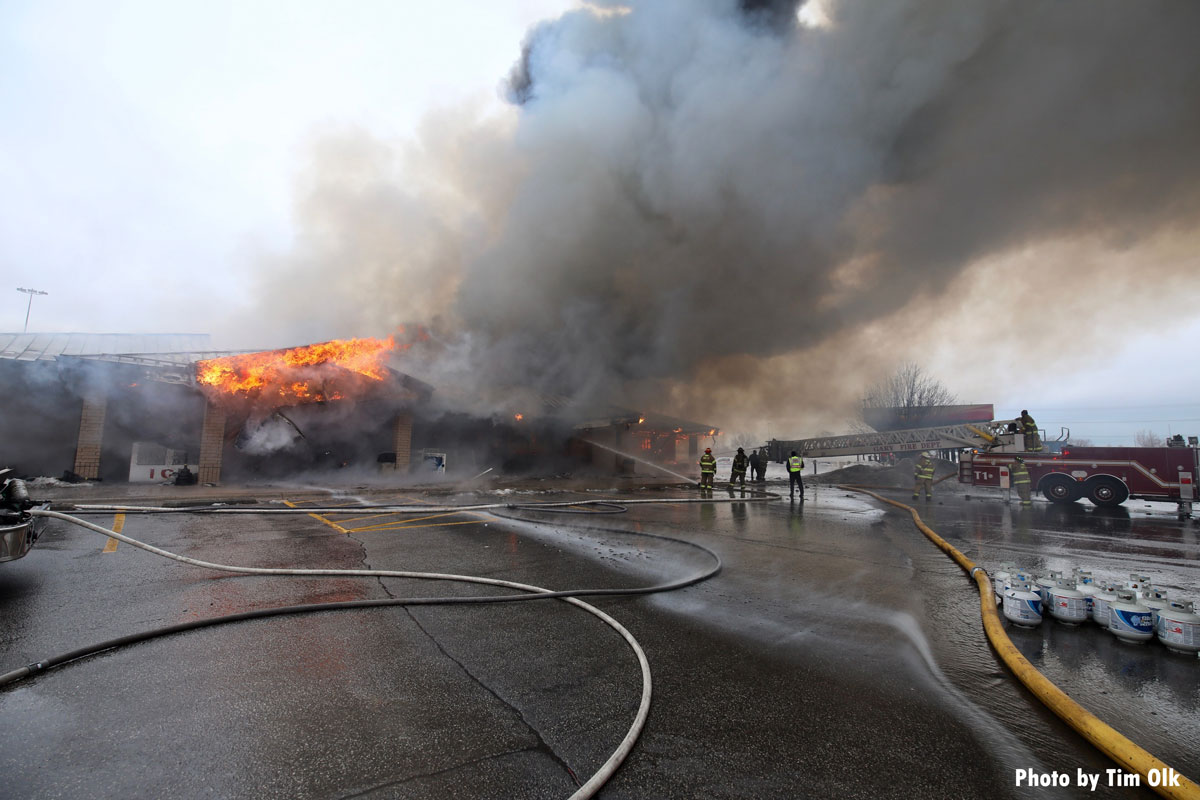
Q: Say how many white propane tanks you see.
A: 13